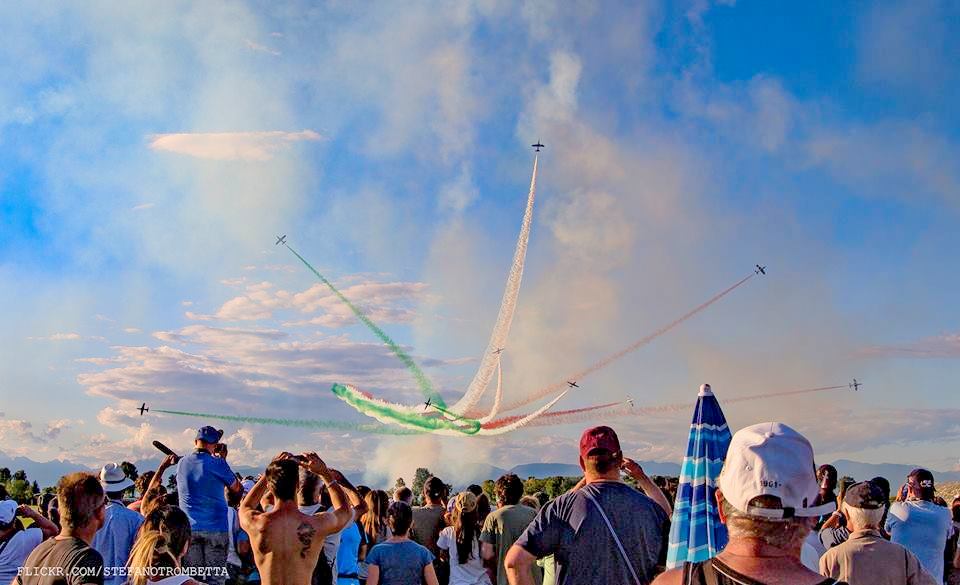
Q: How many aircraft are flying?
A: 9